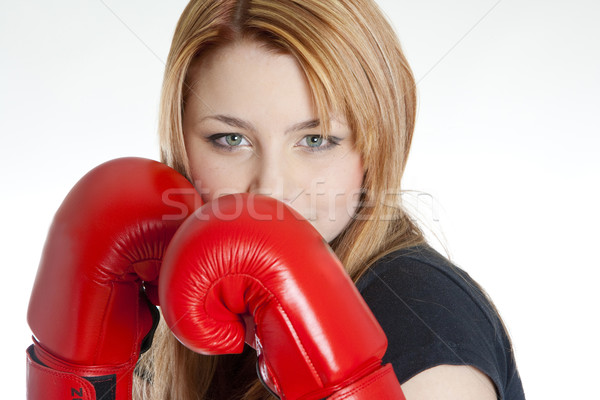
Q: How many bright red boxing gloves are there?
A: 2